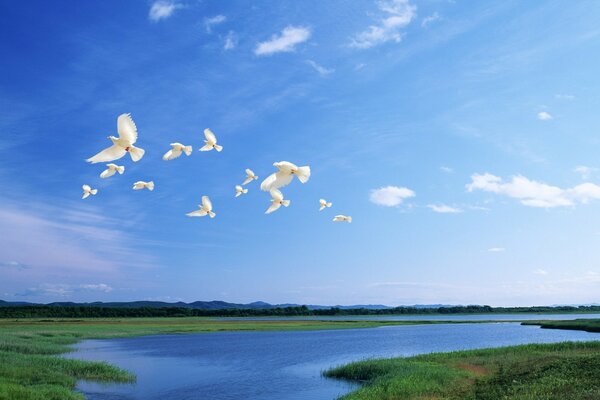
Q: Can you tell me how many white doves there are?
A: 13